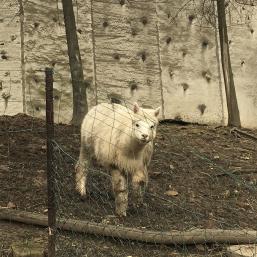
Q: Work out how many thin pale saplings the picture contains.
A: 0